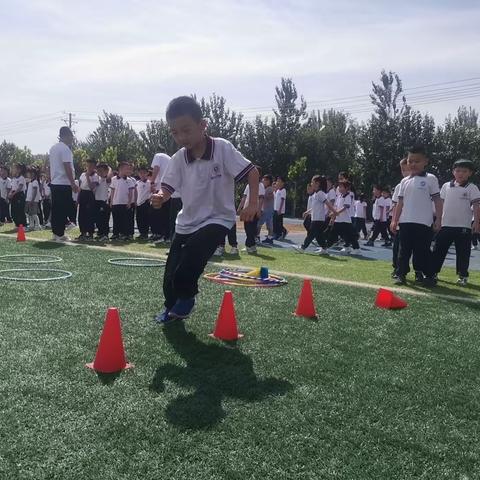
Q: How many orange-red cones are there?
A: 5